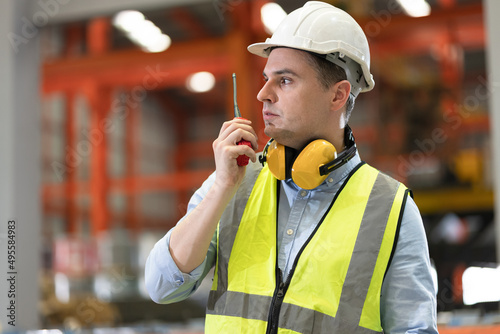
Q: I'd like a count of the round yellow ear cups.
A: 2